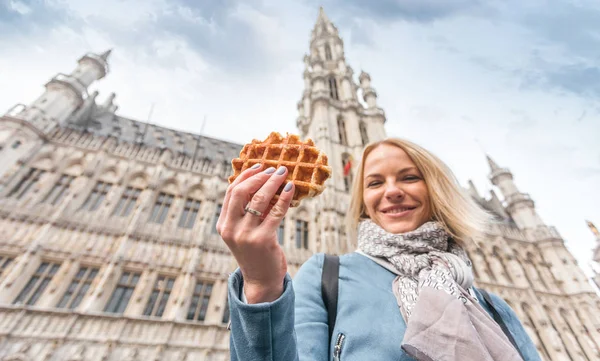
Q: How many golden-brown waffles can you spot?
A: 1